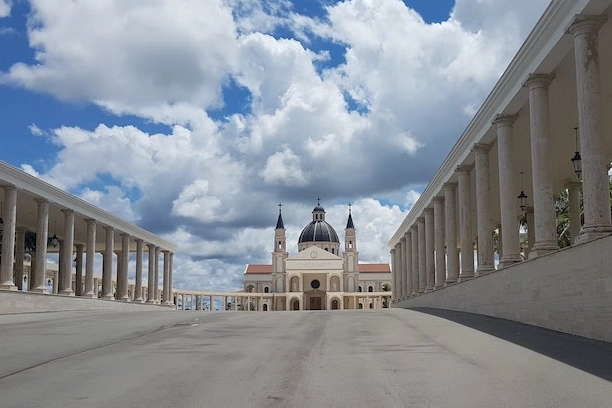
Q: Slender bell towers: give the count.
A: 2